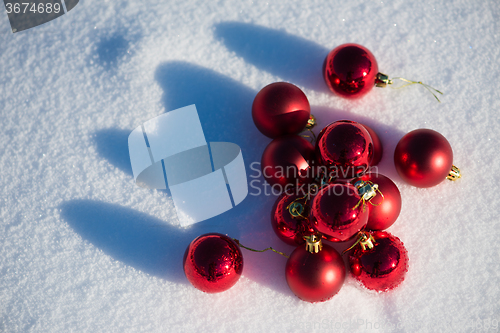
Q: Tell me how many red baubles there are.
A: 12